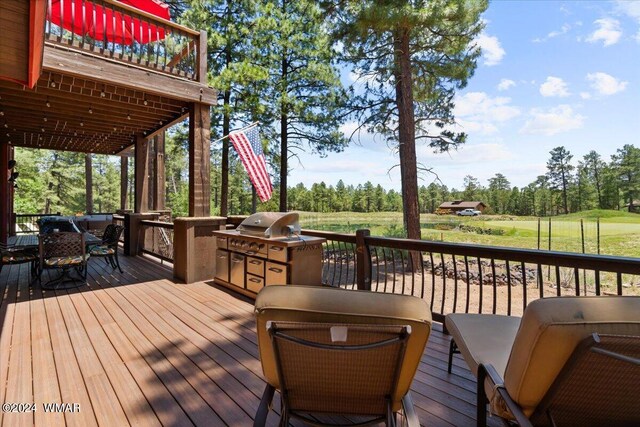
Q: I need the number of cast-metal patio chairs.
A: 3